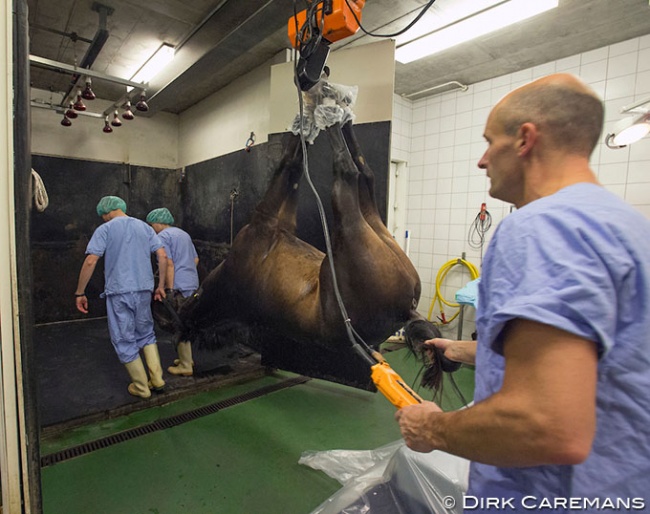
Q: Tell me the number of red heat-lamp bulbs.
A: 8